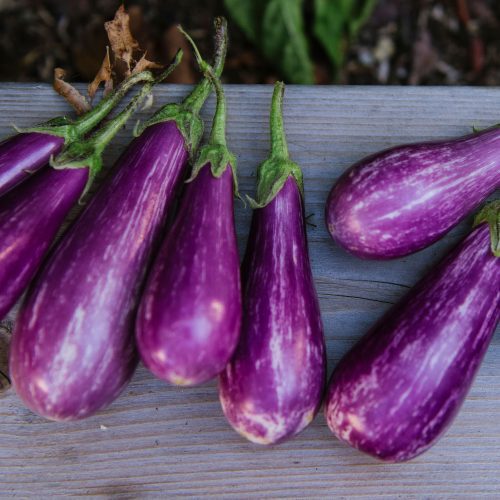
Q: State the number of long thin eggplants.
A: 7